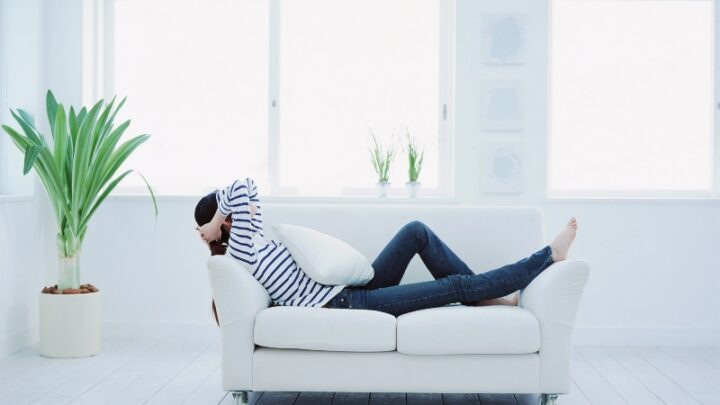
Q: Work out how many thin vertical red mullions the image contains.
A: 0